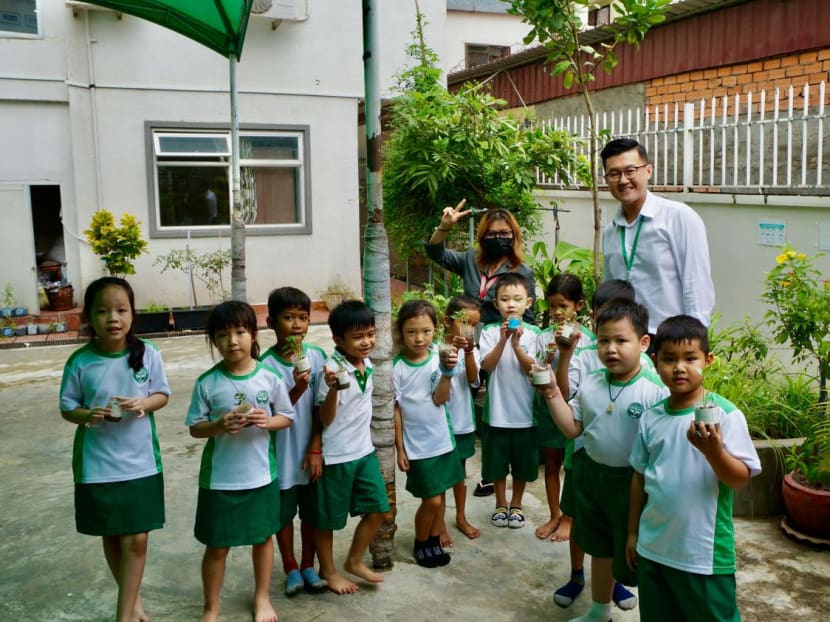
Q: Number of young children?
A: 11